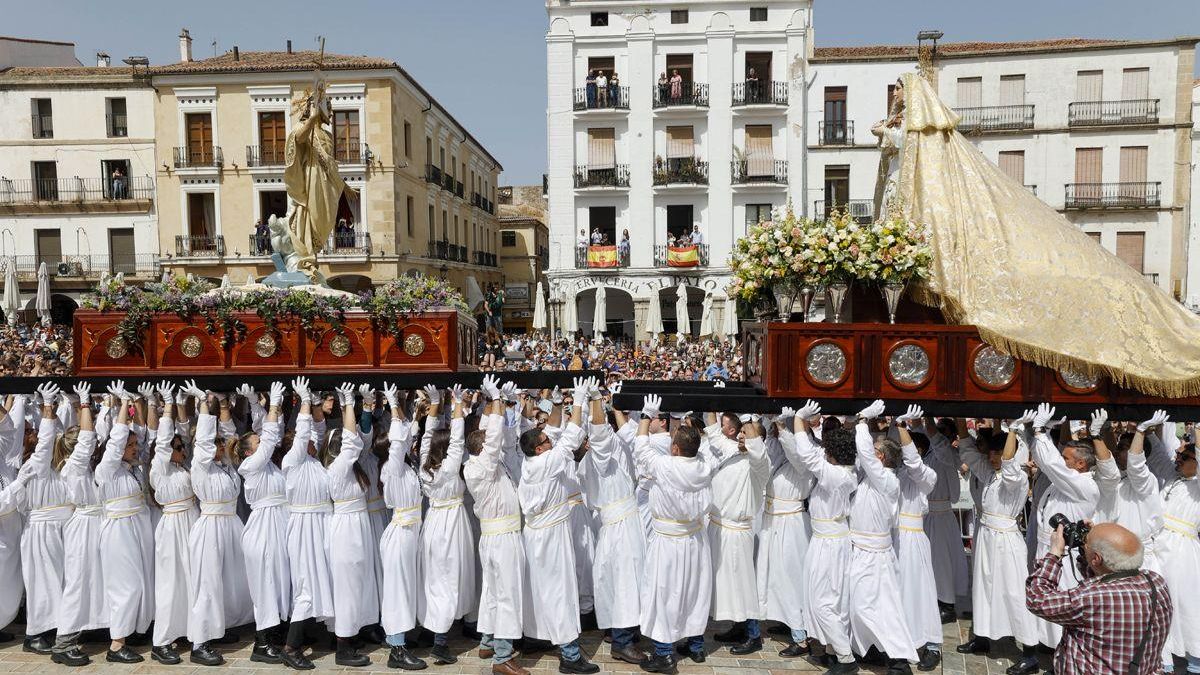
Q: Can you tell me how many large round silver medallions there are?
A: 4